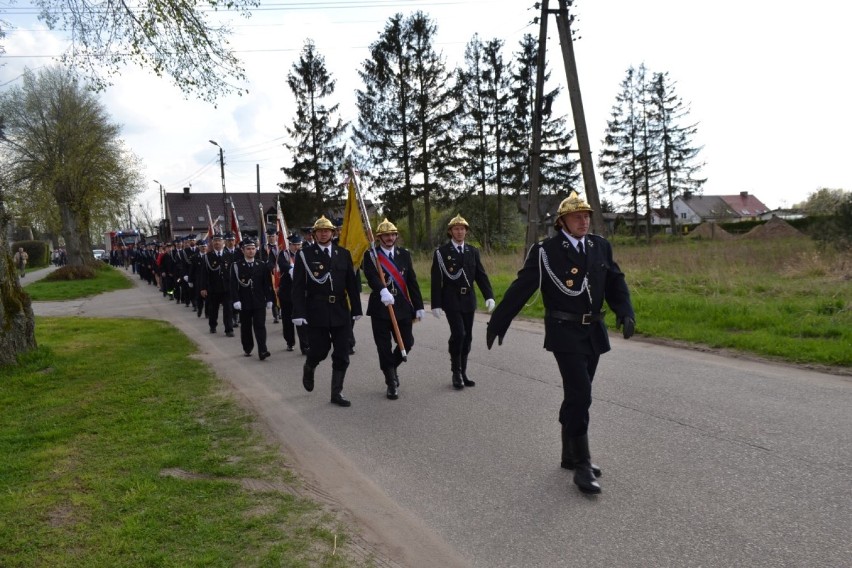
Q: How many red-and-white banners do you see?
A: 3